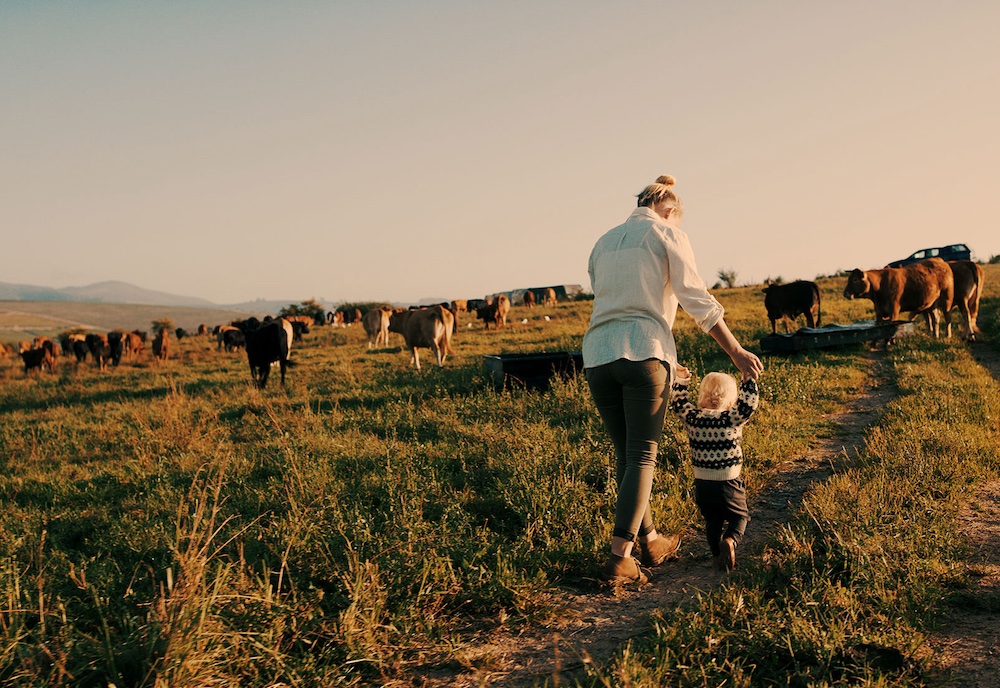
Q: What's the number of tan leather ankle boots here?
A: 2